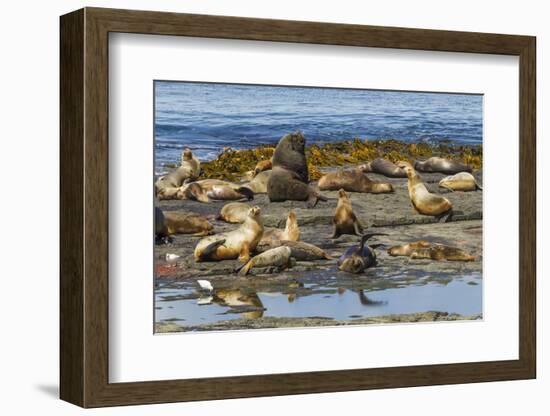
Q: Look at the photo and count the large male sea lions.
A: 1